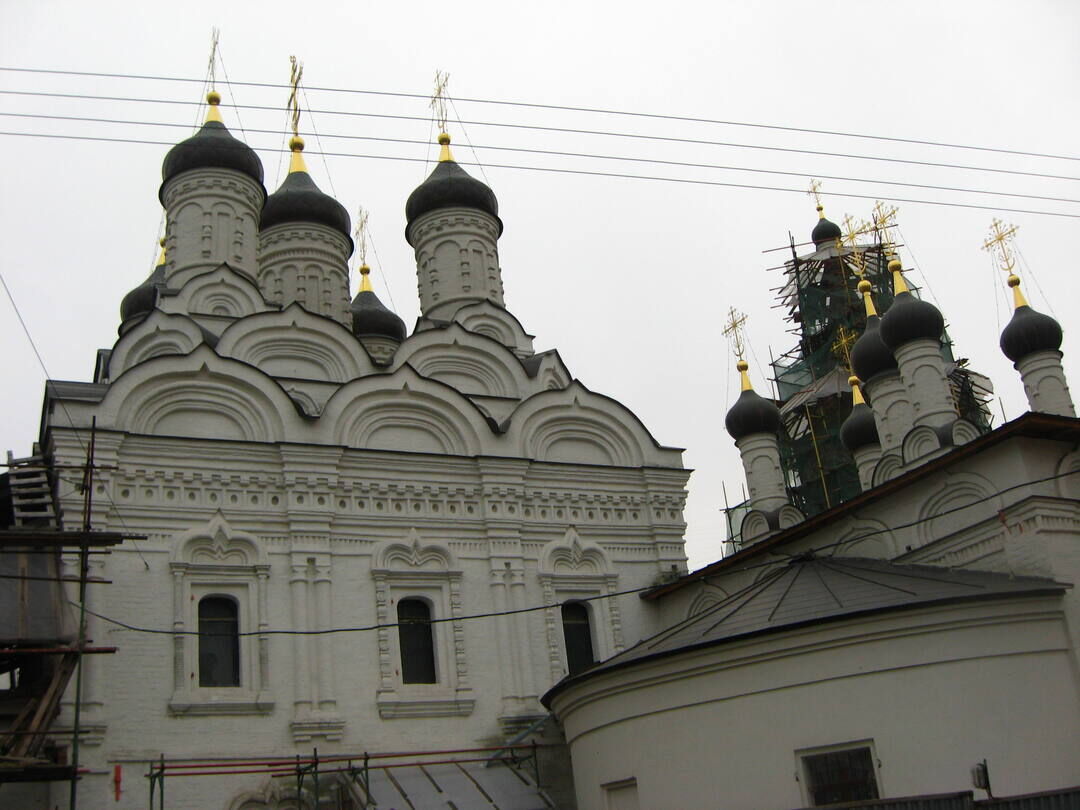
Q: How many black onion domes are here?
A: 11